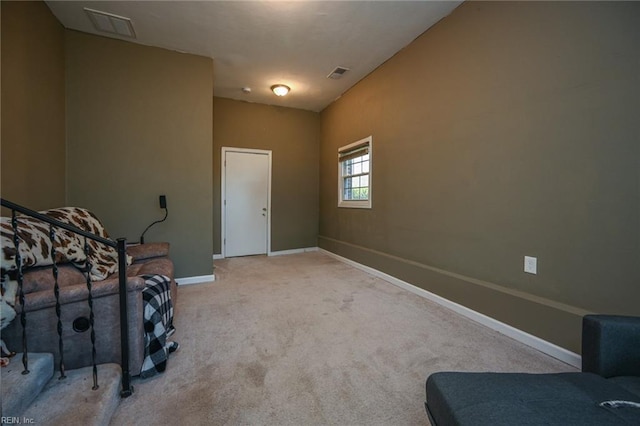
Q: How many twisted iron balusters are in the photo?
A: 3